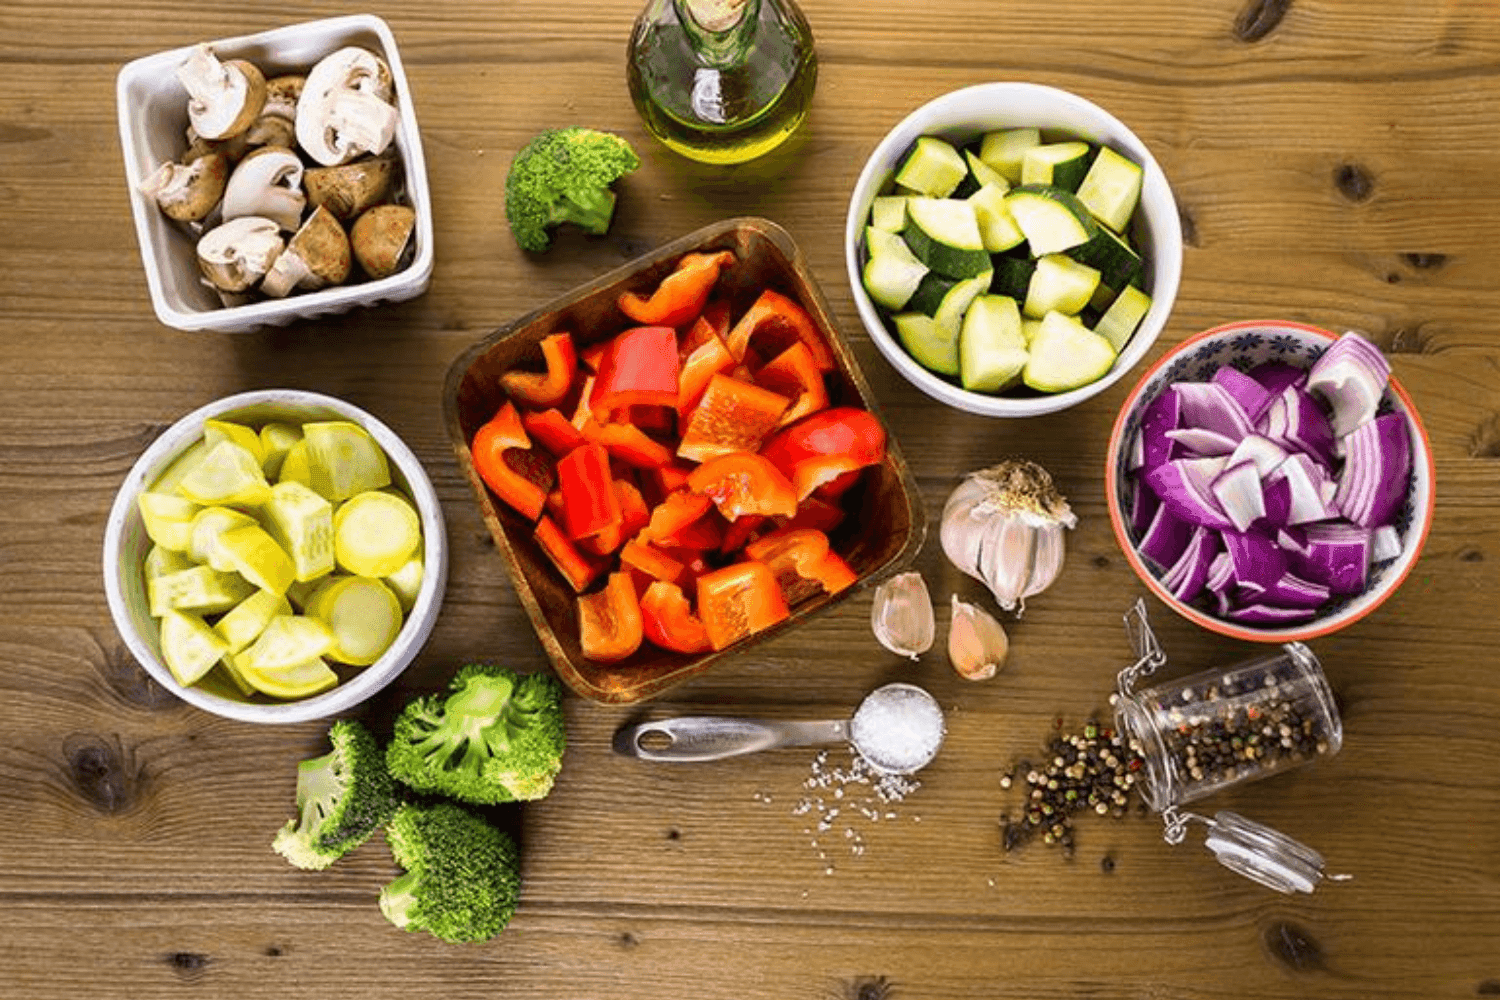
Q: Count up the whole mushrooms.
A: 0